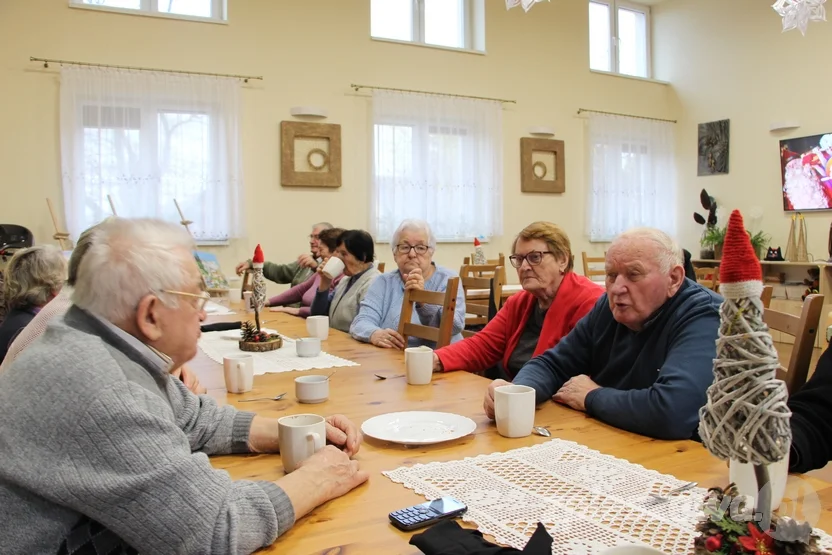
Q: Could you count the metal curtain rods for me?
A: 3